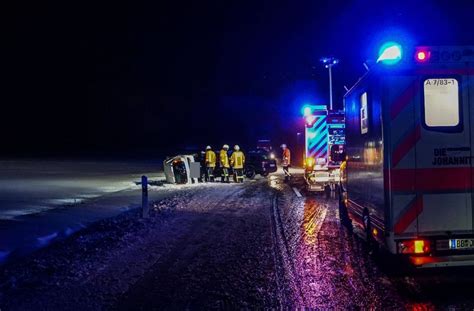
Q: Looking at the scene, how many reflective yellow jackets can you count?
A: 3